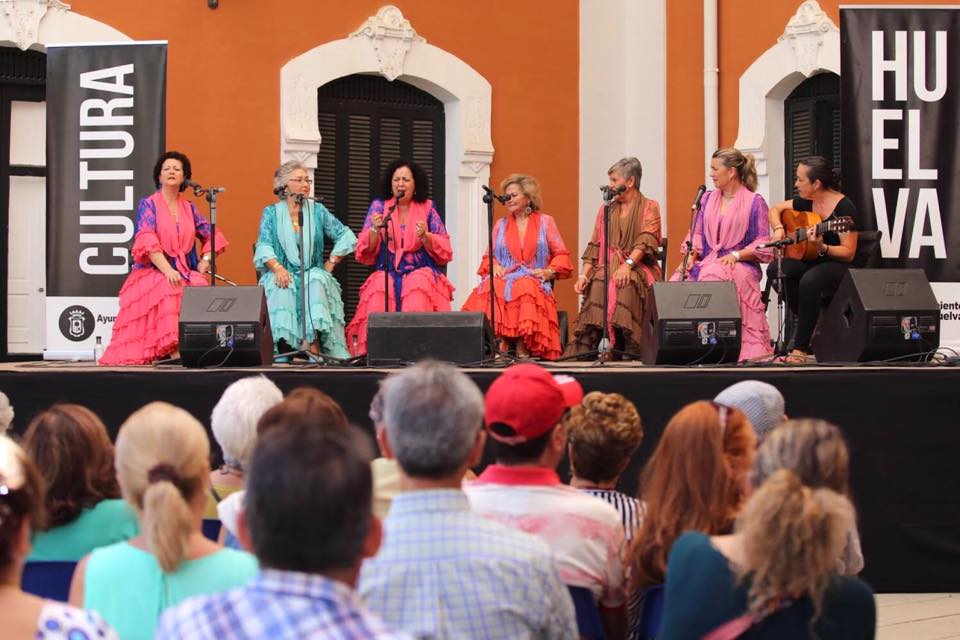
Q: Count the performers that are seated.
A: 7